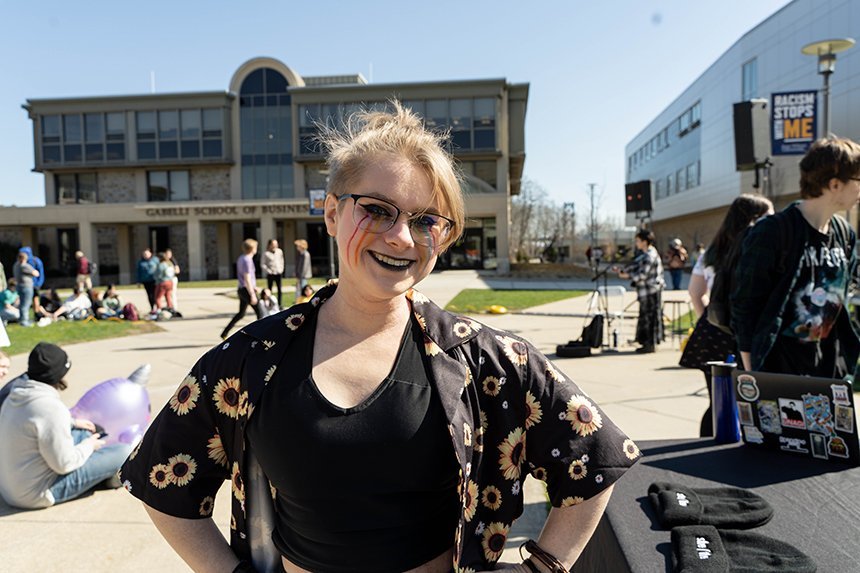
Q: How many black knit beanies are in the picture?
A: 3